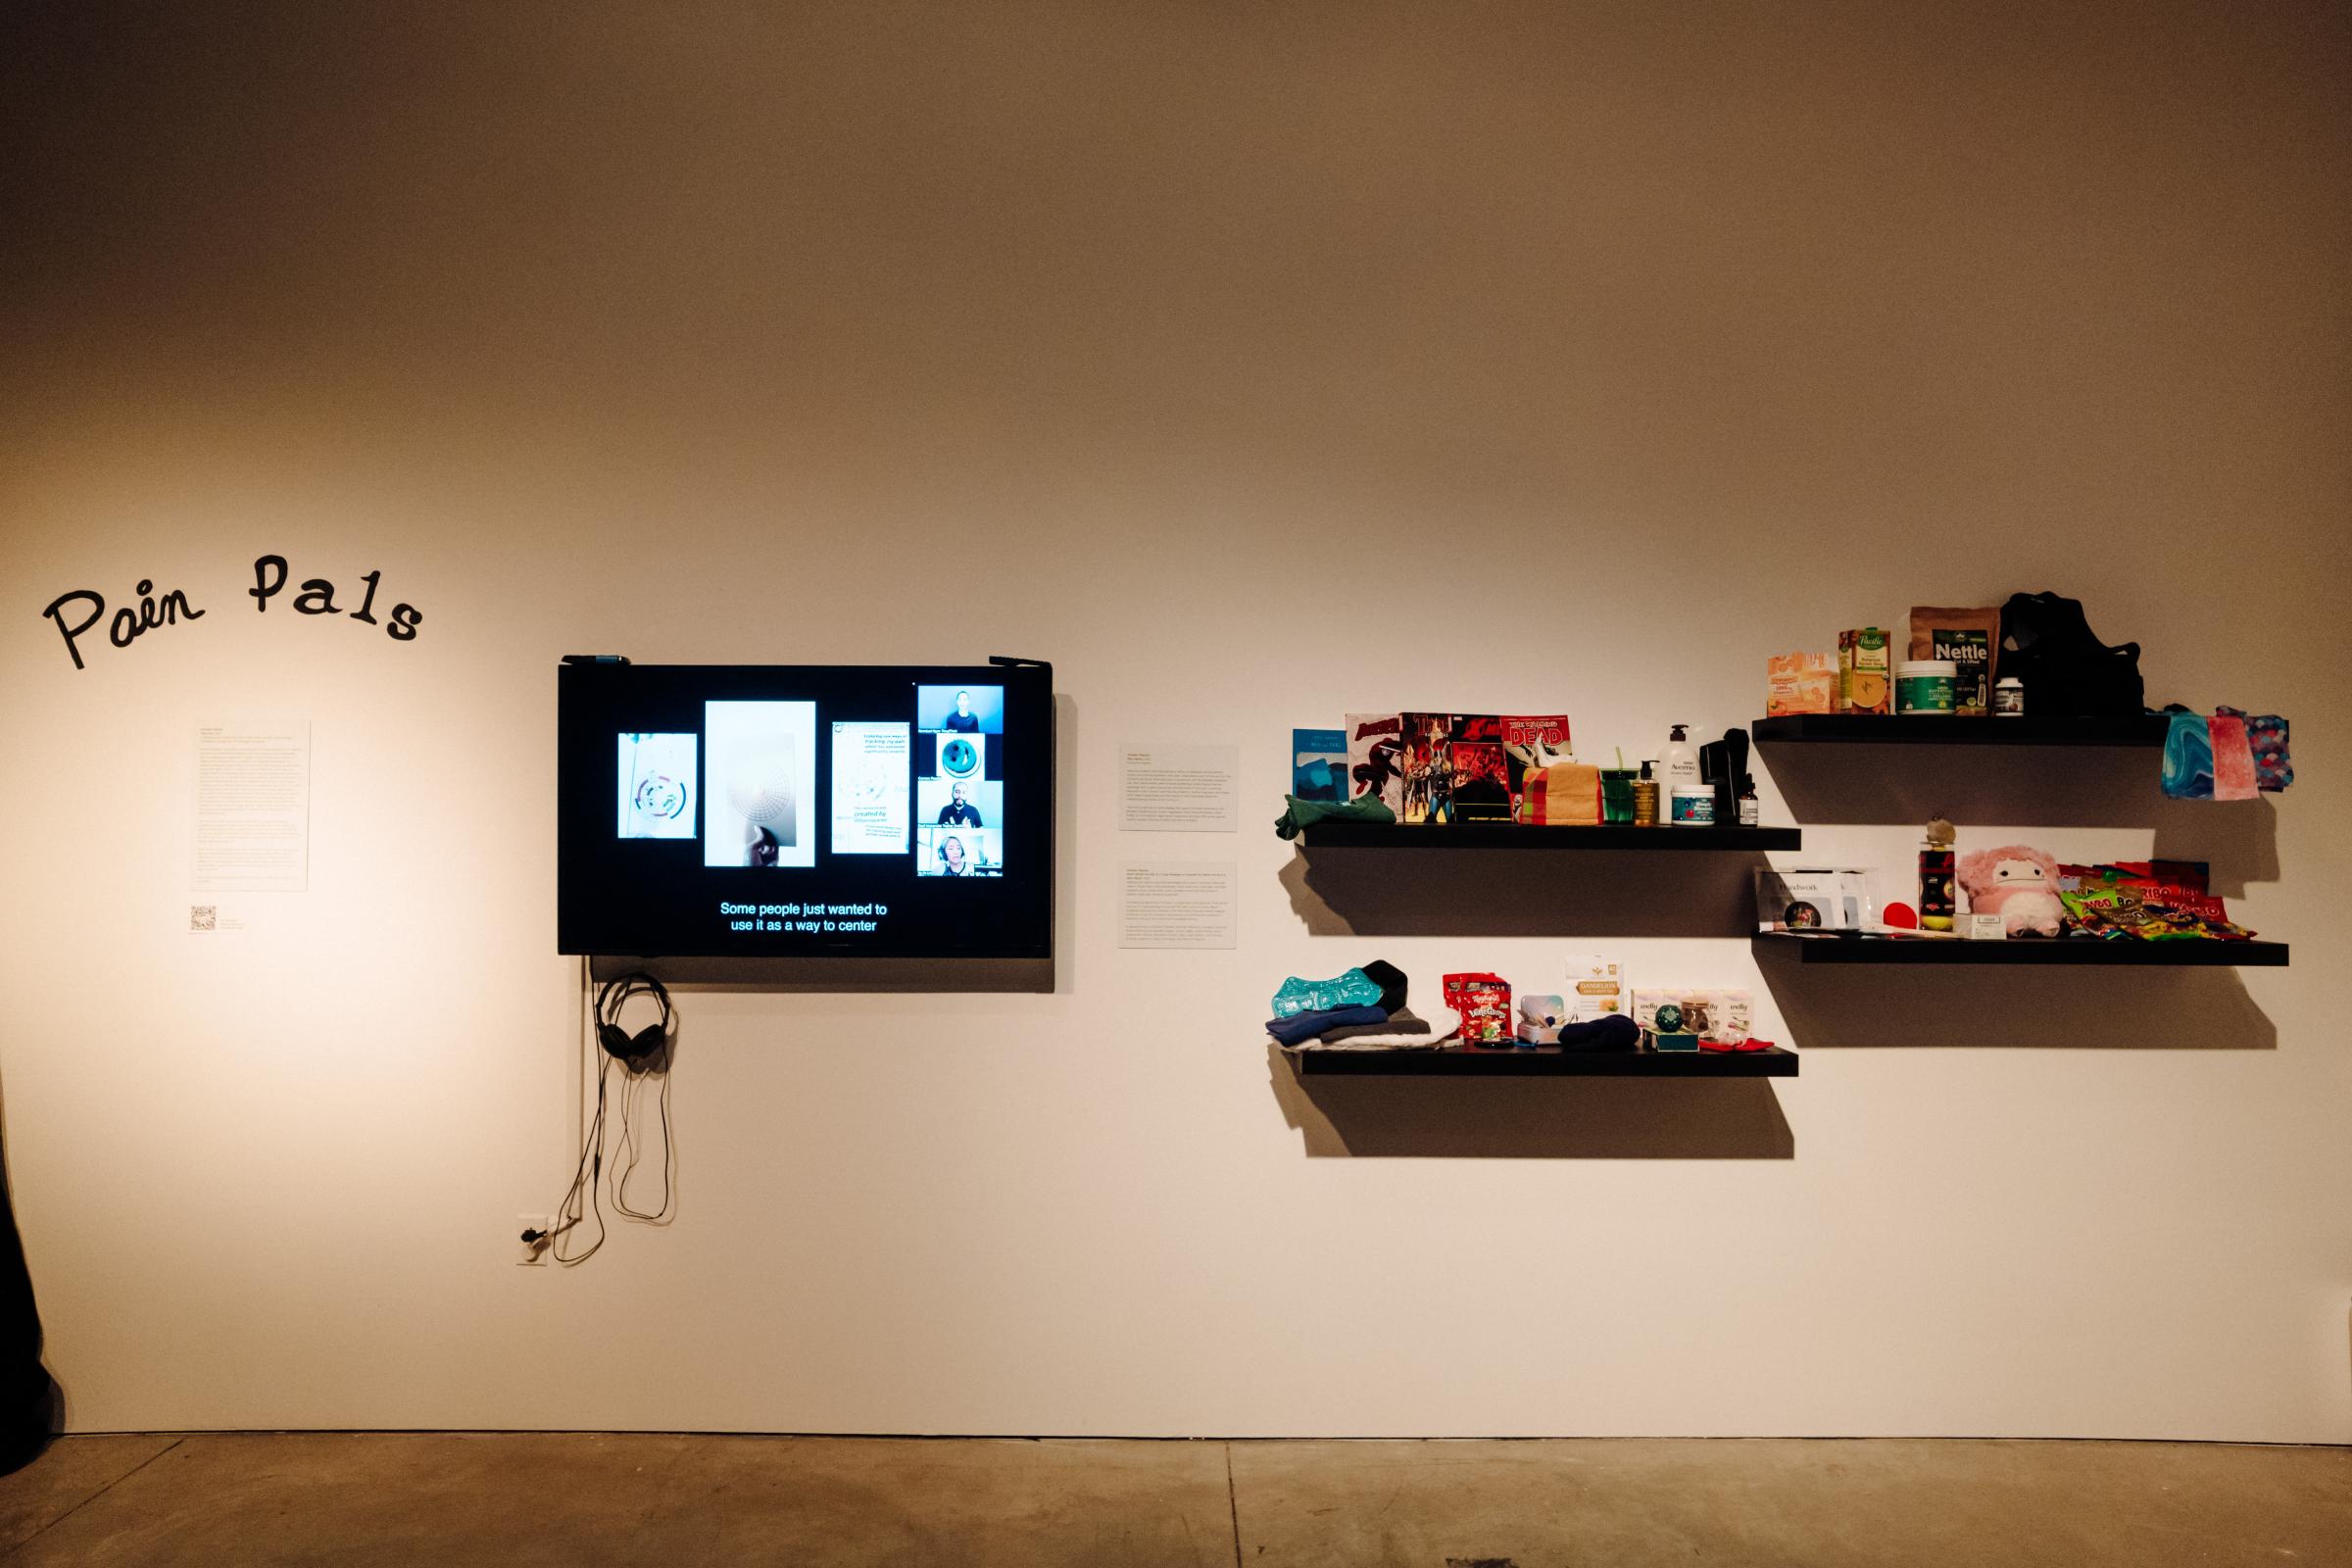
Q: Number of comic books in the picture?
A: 4